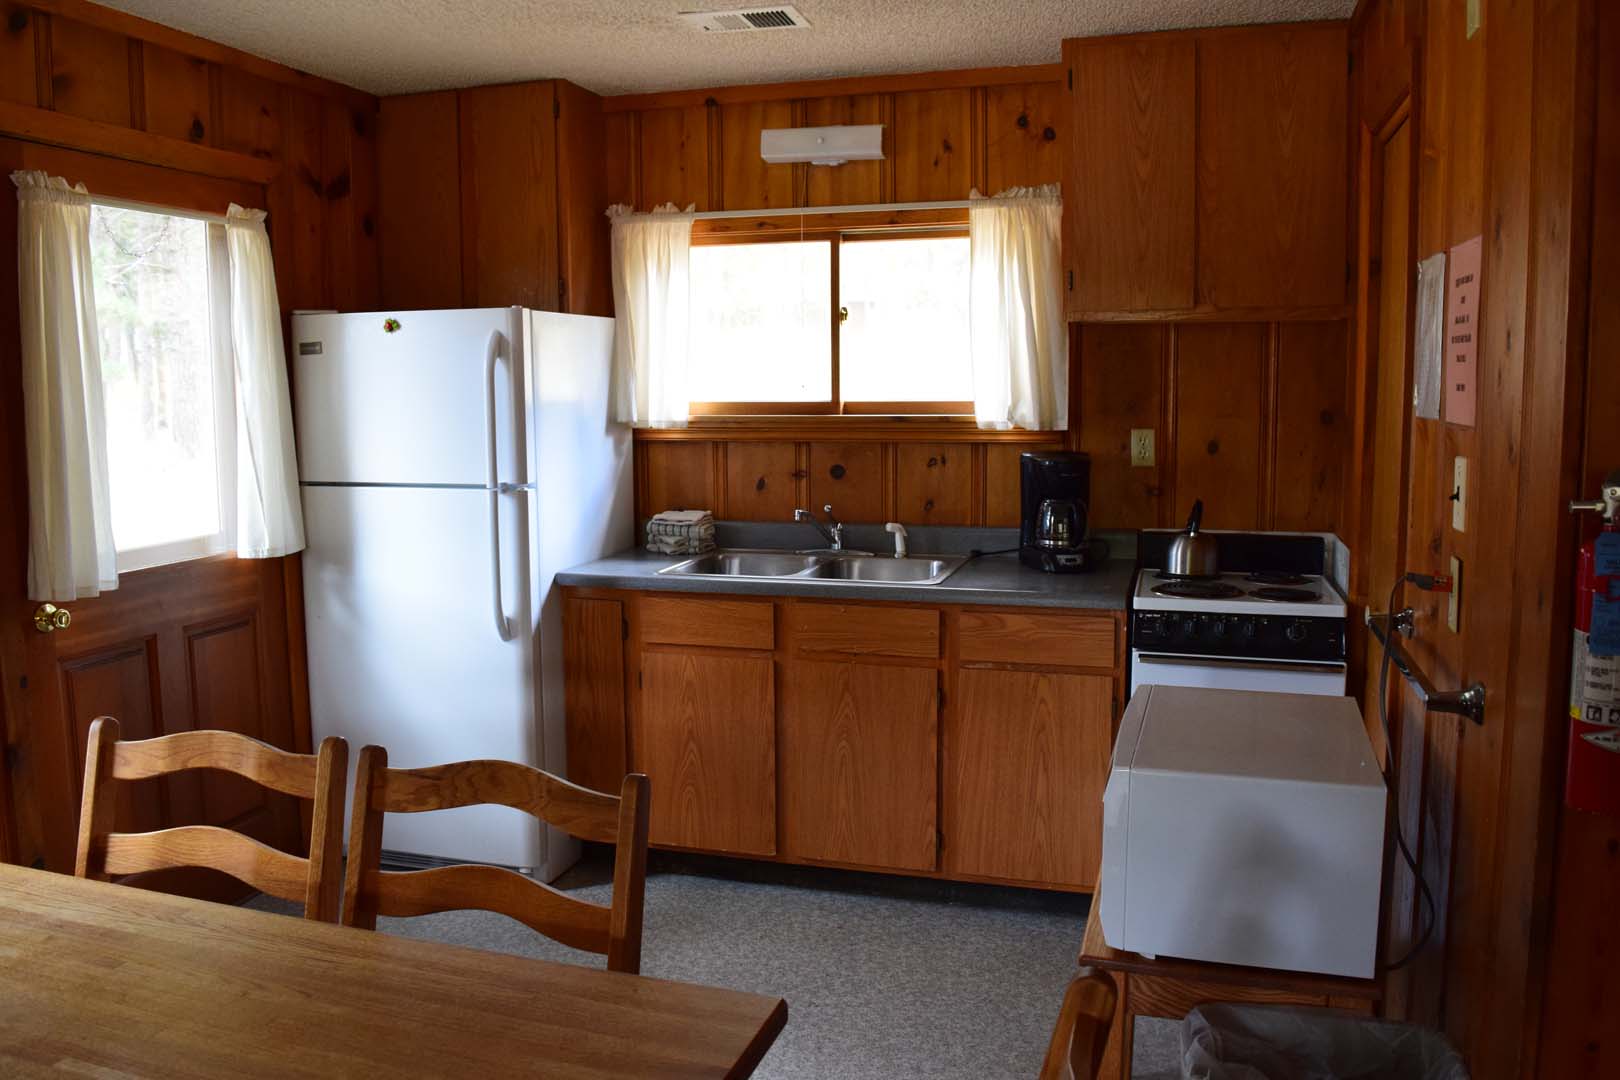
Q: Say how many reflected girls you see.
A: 0